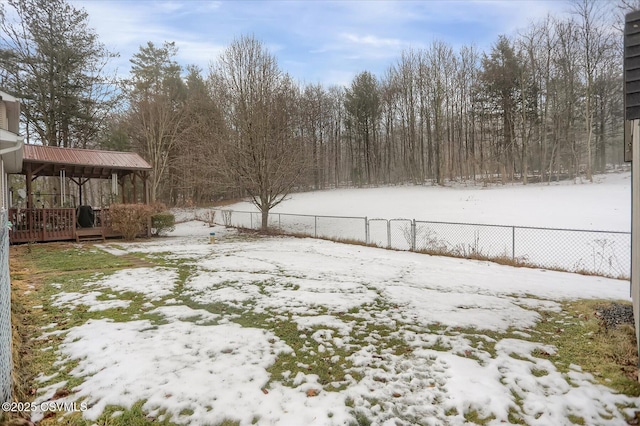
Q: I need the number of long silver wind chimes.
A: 2